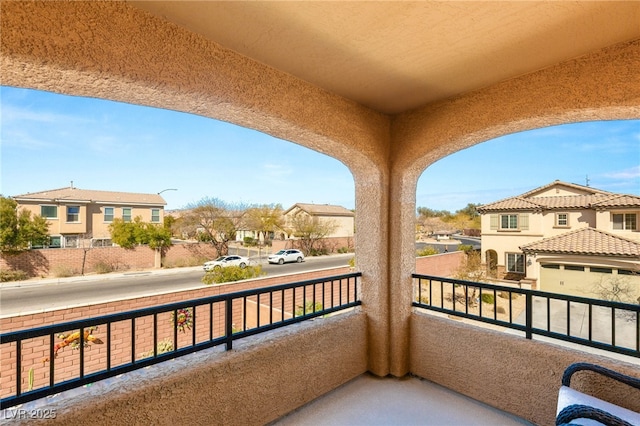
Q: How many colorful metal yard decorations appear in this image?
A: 2